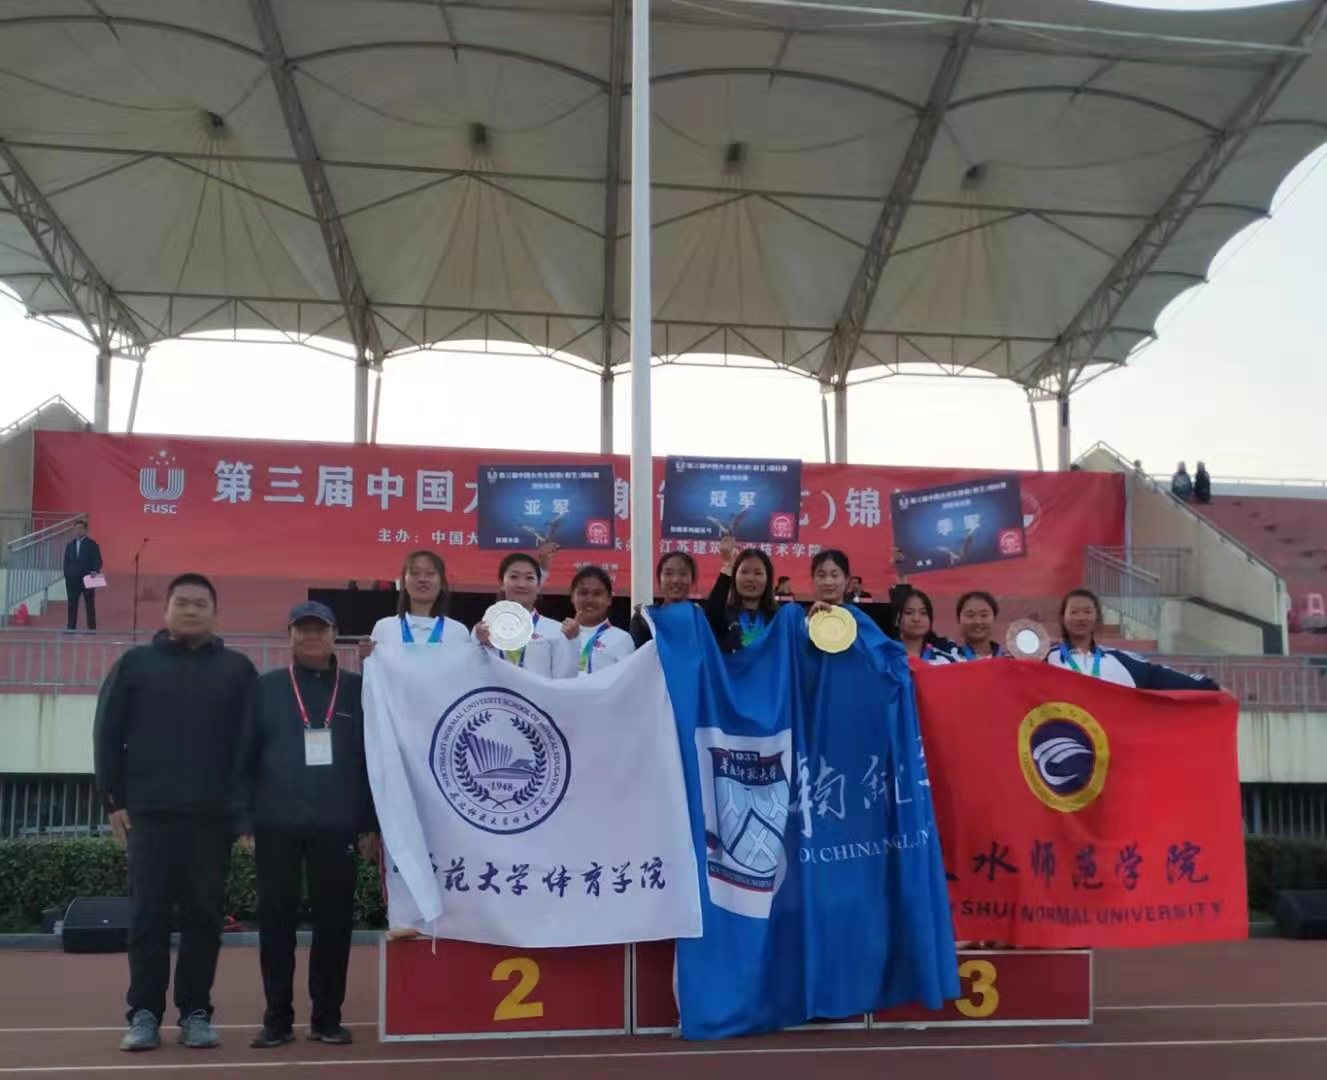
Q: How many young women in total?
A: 9